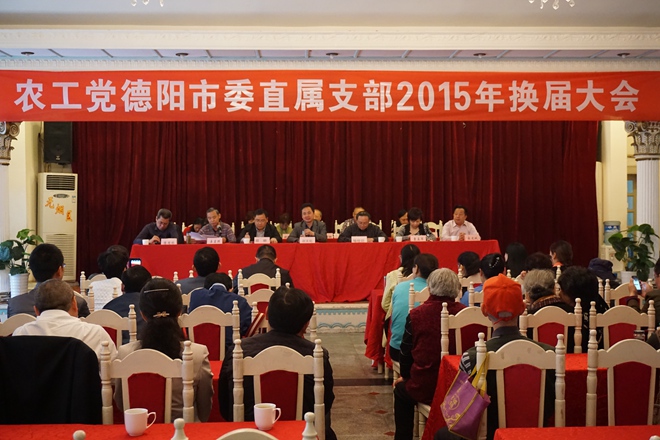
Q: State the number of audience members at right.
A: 13